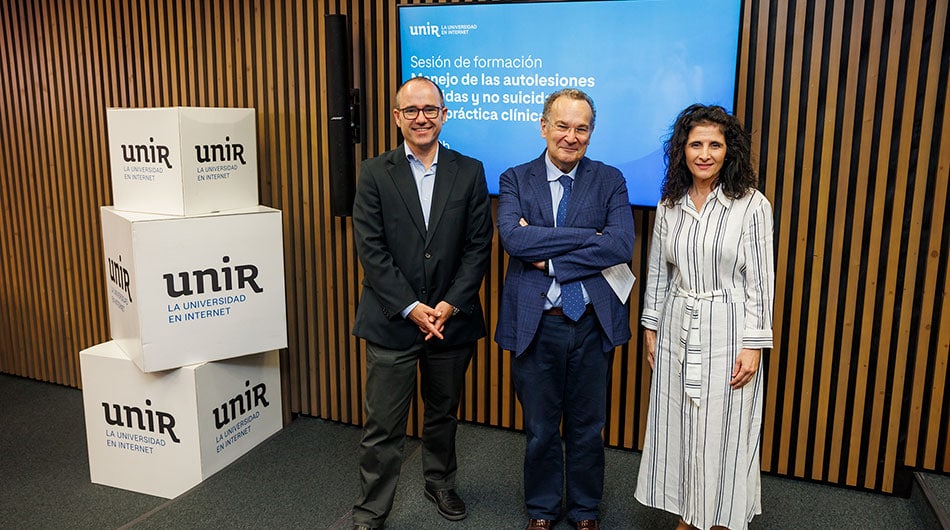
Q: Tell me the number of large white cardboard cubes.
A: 3